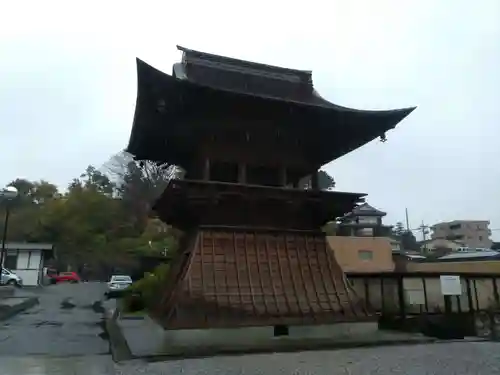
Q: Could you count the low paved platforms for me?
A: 1